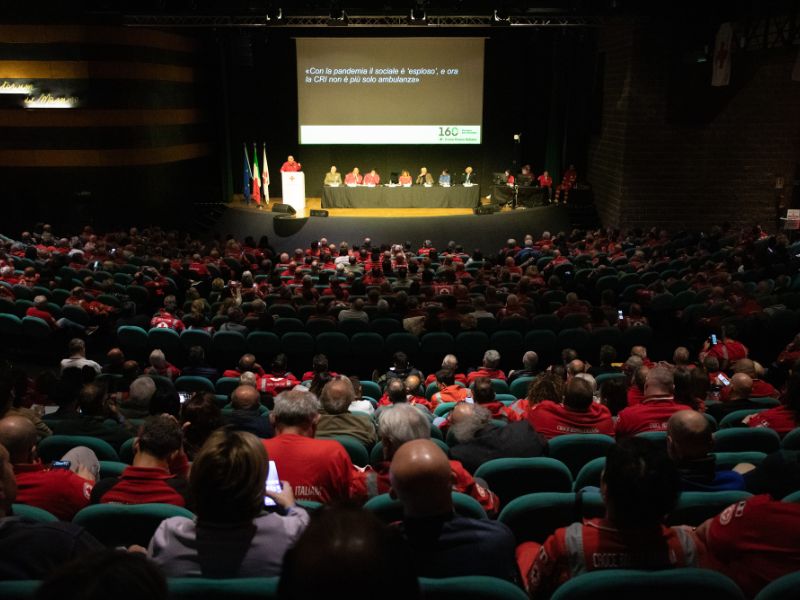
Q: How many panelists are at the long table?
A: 7